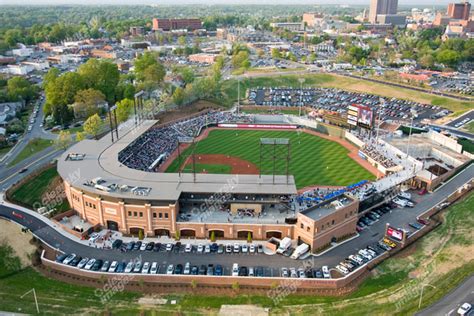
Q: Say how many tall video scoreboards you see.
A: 1